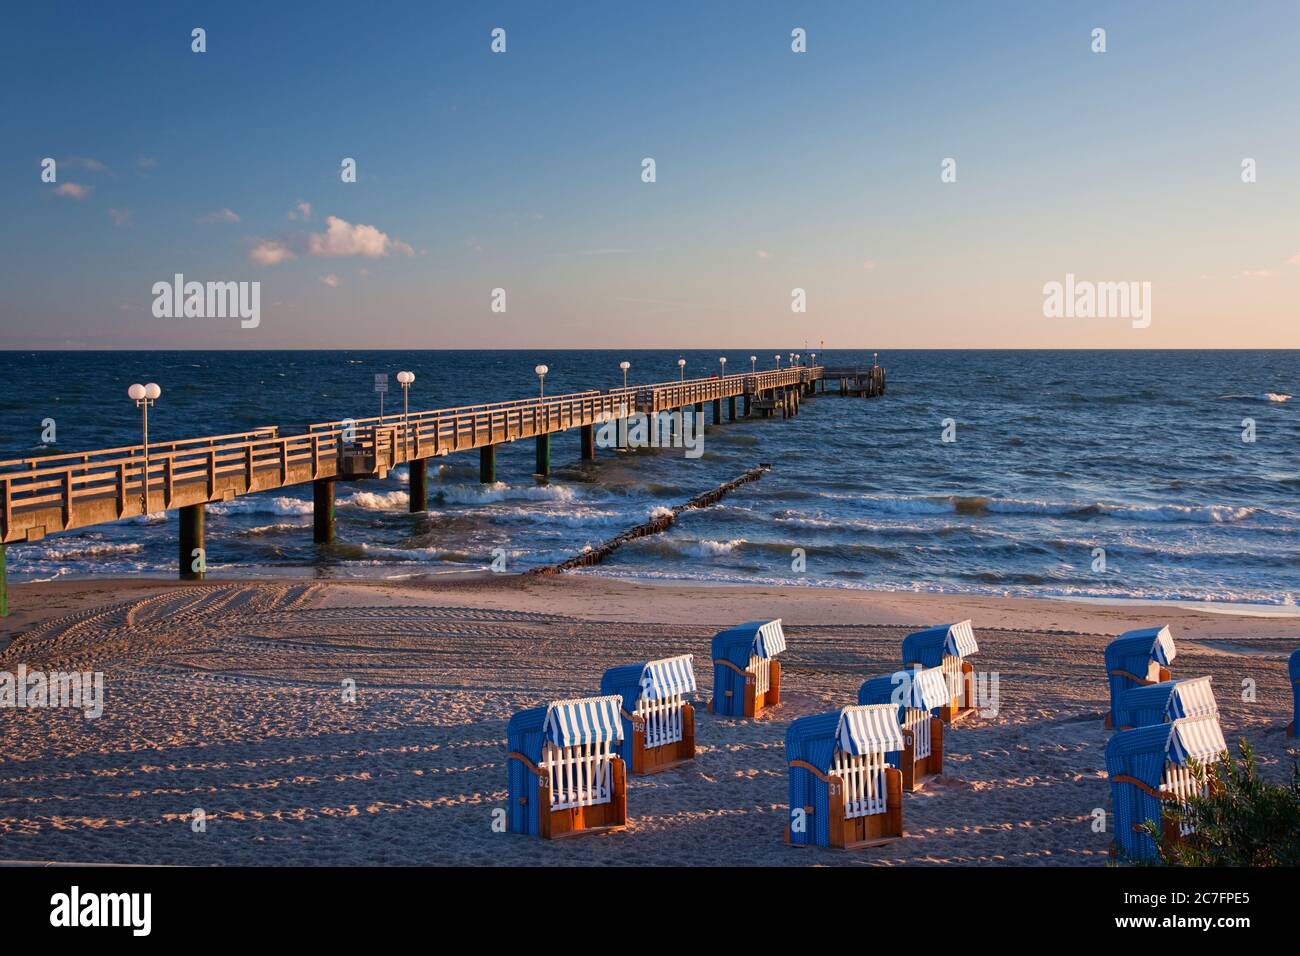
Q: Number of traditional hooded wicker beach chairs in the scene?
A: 10